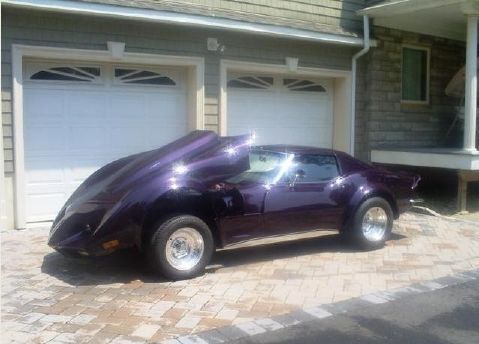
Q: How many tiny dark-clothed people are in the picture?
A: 0